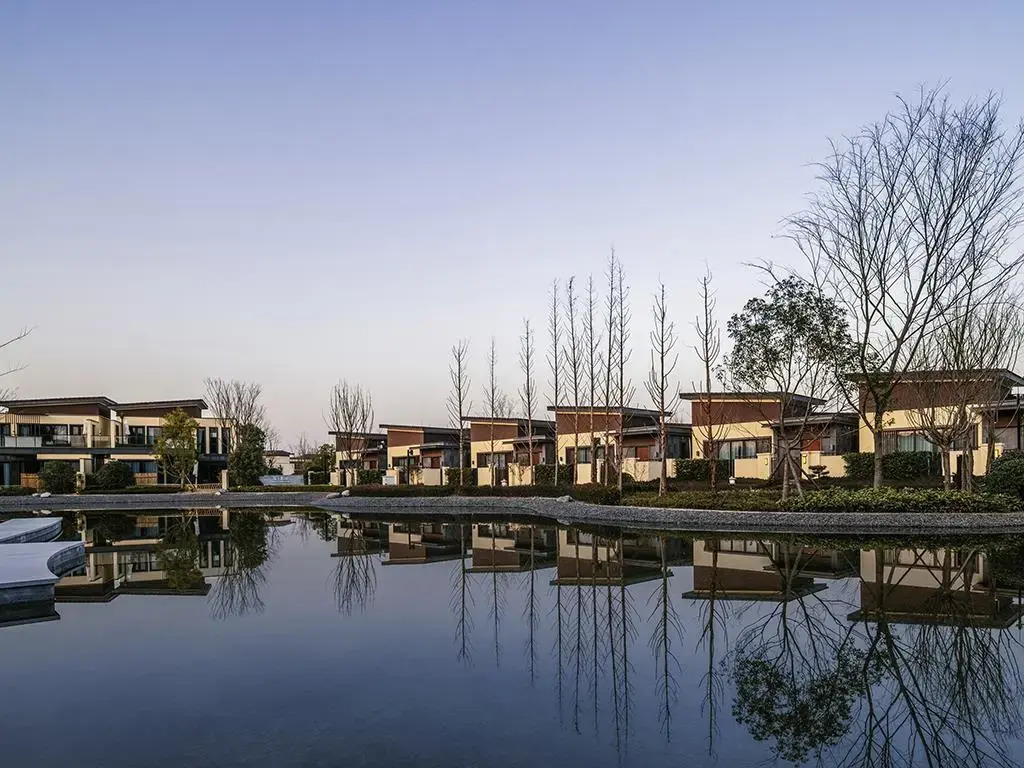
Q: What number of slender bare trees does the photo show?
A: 10